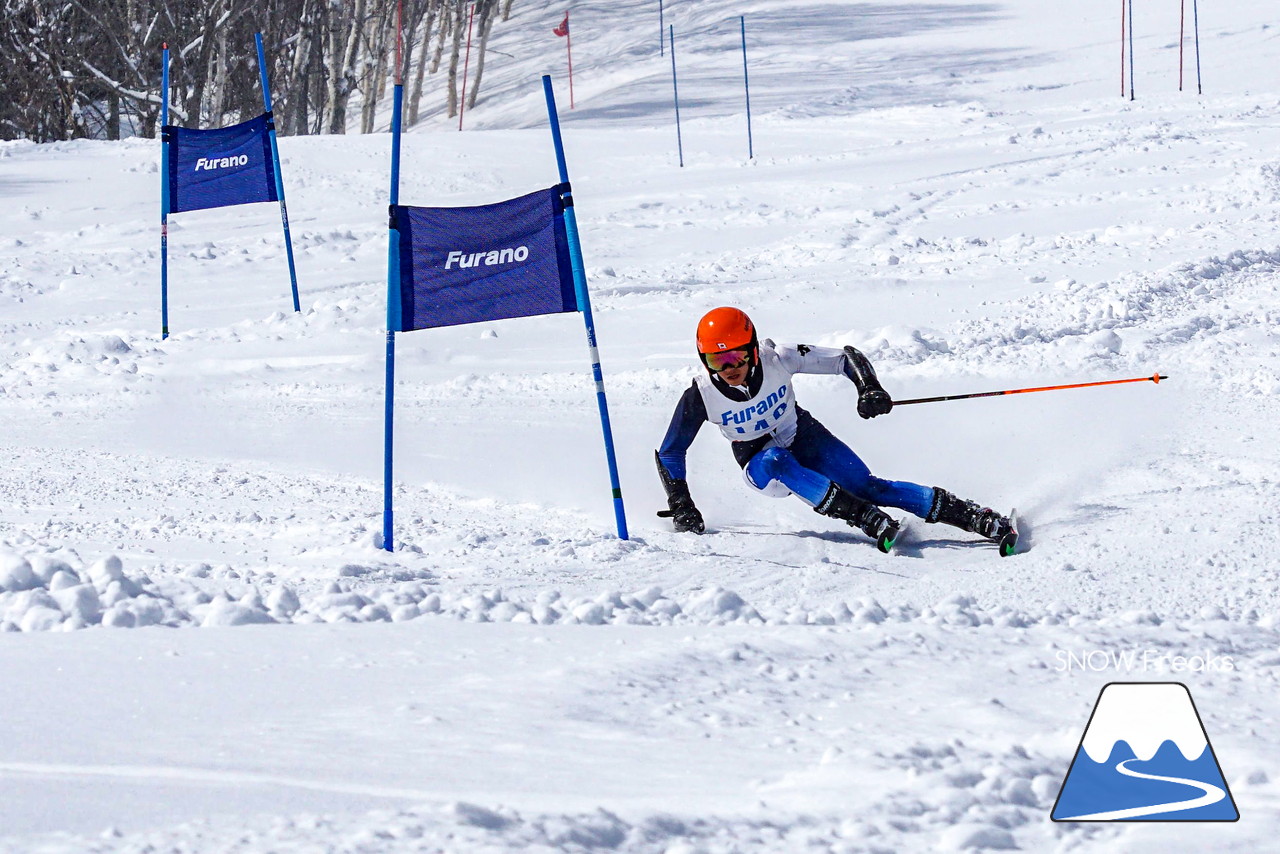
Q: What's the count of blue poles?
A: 9